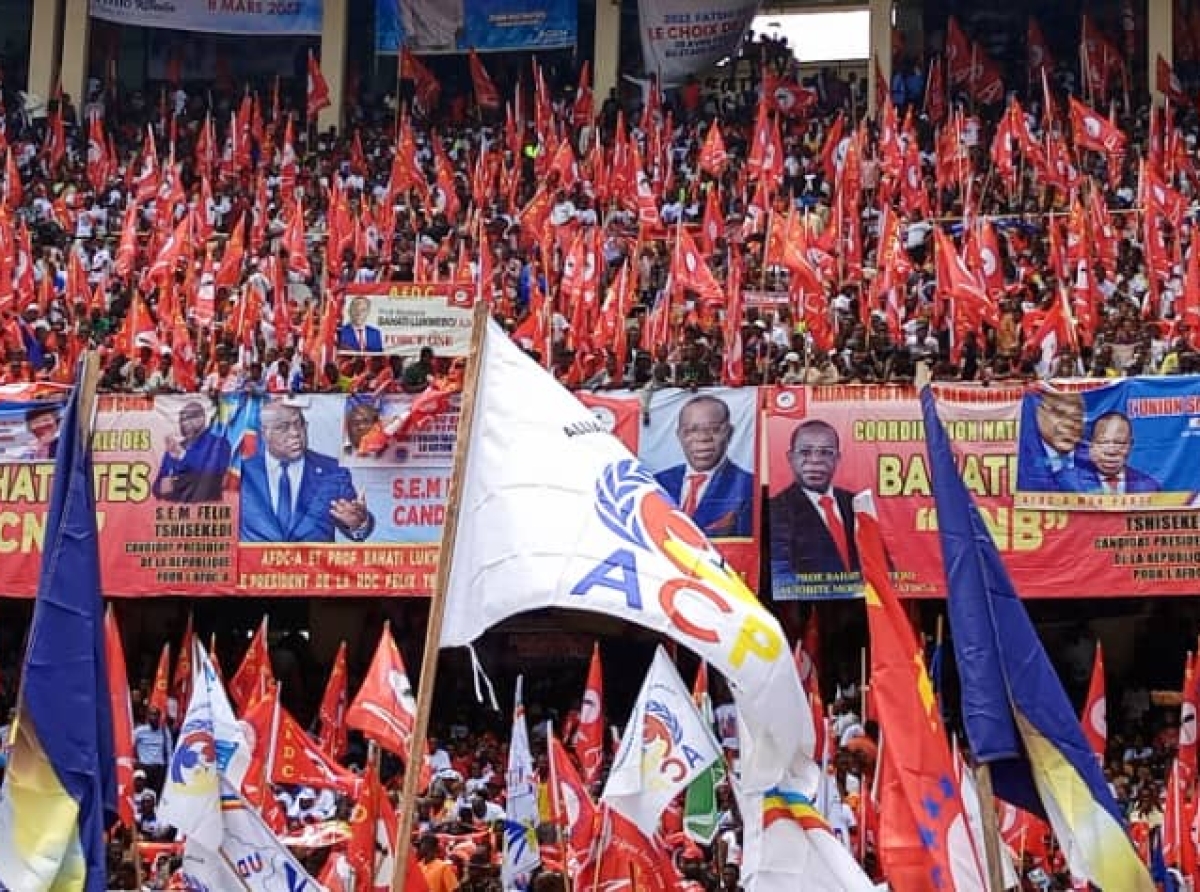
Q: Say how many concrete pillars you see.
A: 6